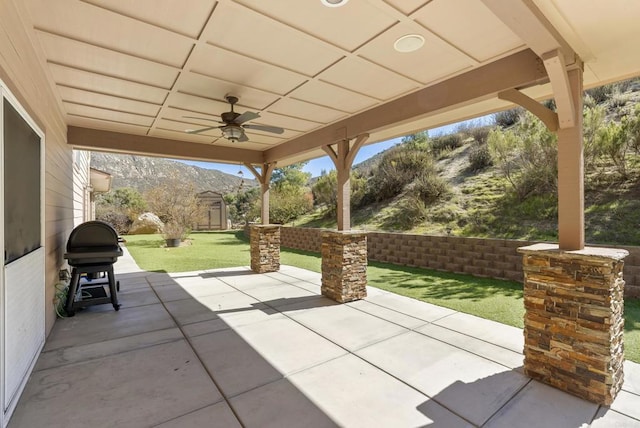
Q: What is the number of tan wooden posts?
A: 3